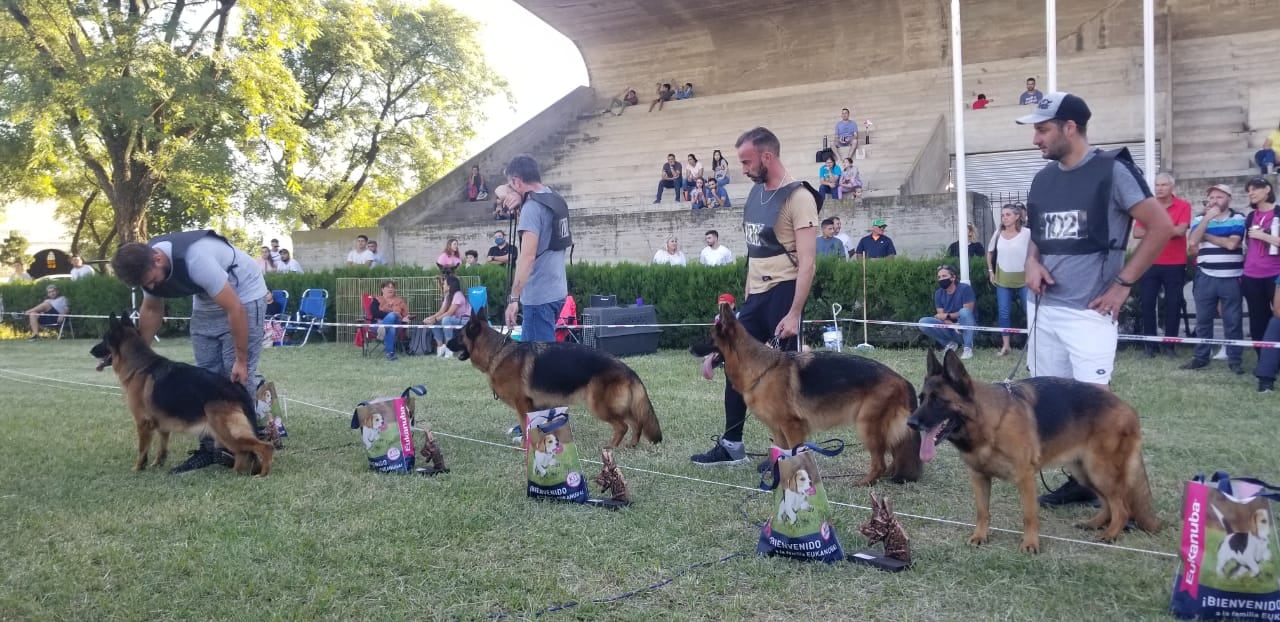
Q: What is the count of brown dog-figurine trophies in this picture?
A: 4